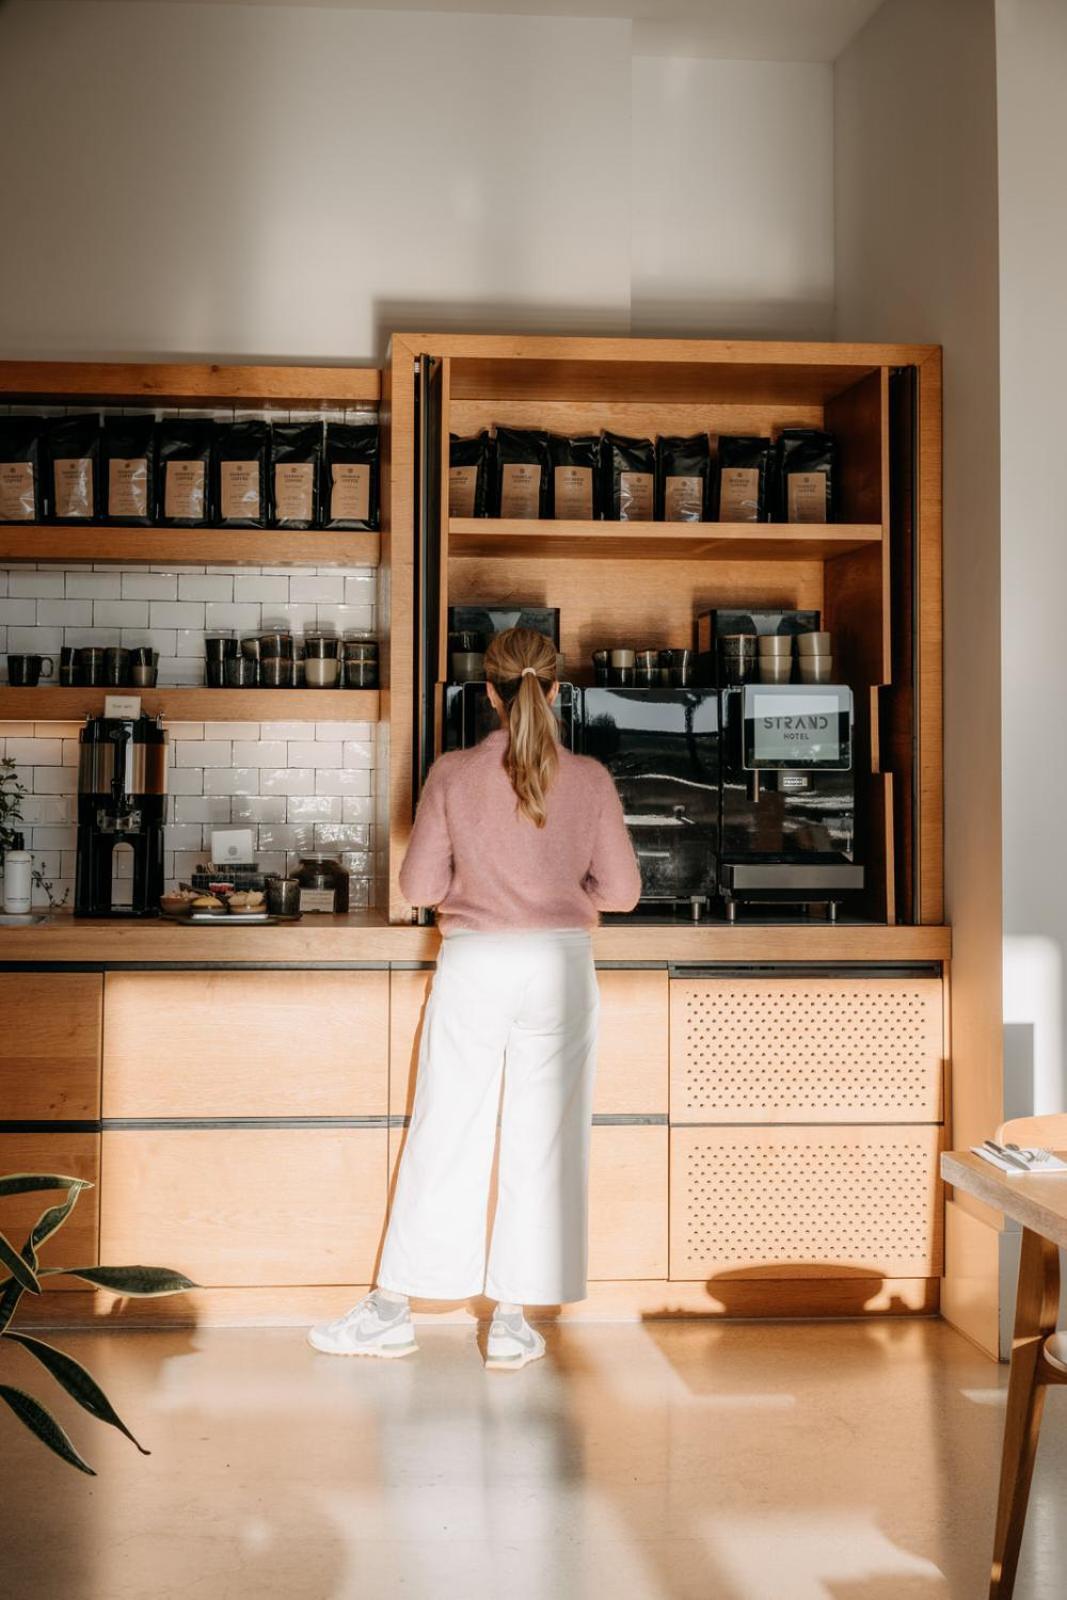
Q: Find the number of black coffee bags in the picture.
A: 14